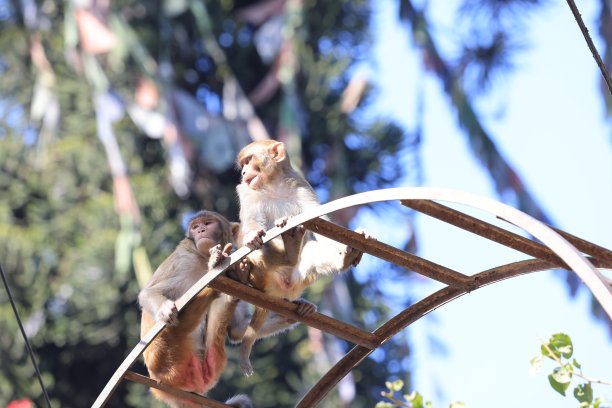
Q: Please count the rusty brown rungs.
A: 5